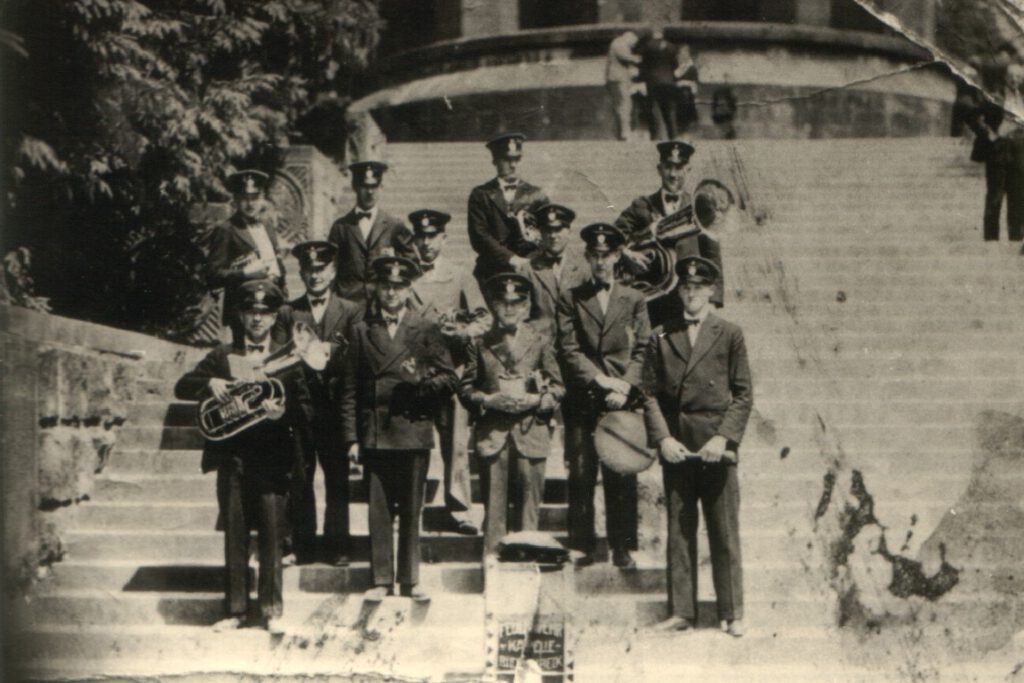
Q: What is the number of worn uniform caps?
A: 12